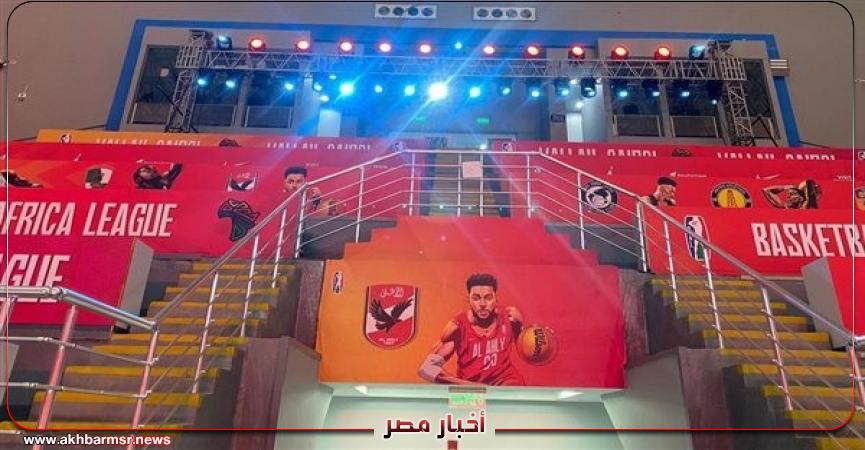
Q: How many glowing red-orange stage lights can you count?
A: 10